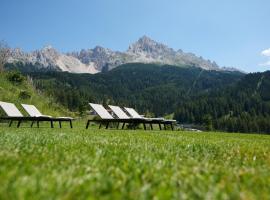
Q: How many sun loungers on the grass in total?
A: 5